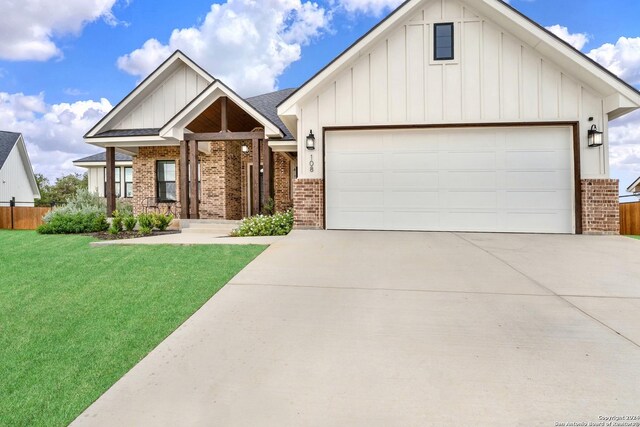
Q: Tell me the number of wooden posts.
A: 5